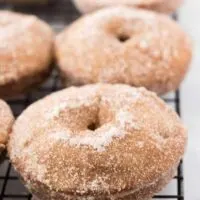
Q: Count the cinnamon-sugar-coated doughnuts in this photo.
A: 5